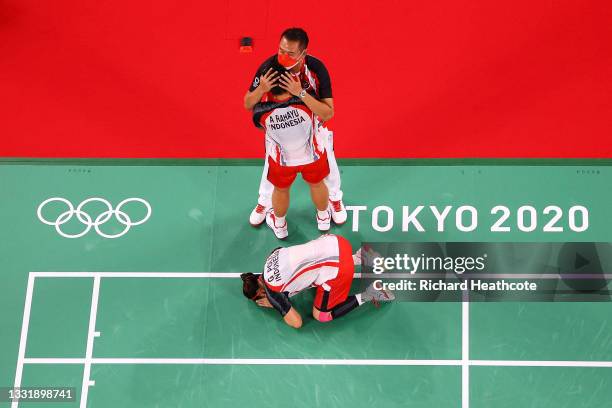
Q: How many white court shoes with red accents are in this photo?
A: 6